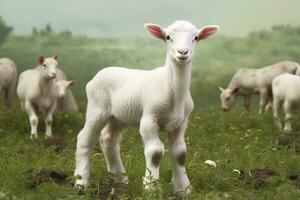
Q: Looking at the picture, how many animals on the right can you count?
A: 2